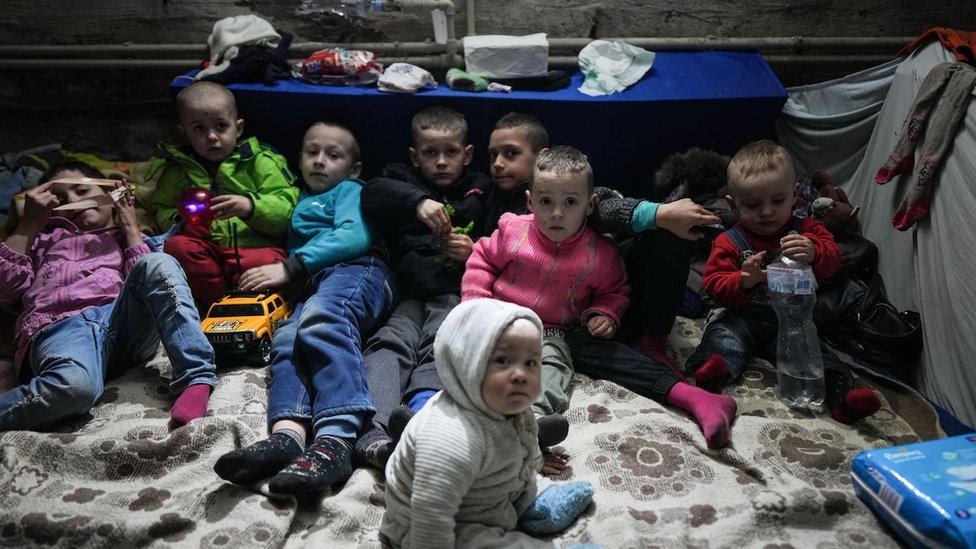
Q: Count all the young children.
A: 8